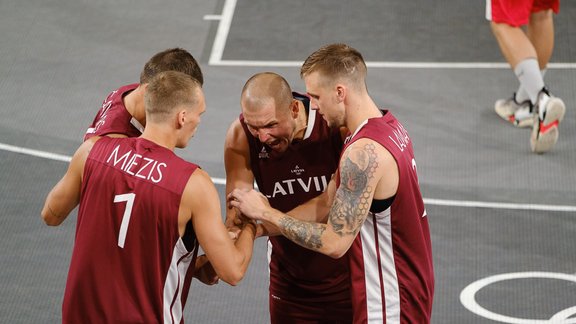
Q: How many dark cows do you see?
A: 0